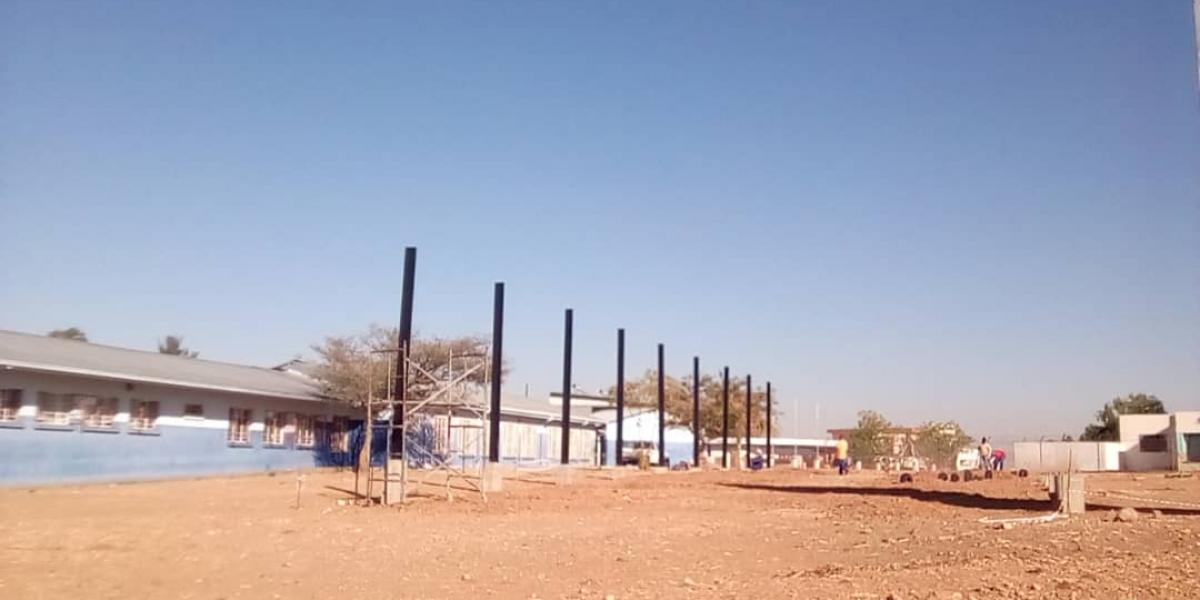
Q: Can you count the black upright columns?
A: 9